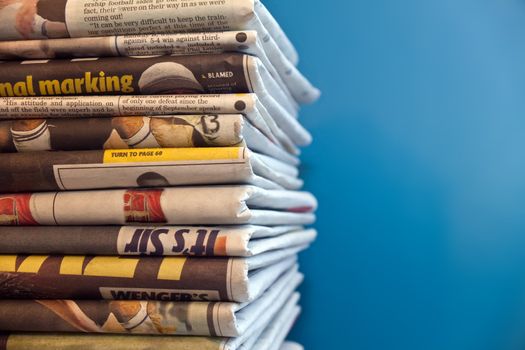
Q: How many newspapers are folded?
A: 11